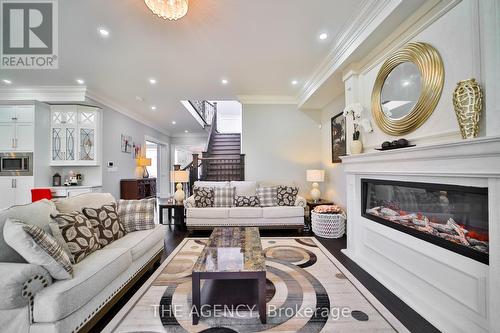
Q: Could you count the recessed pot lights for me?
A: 10